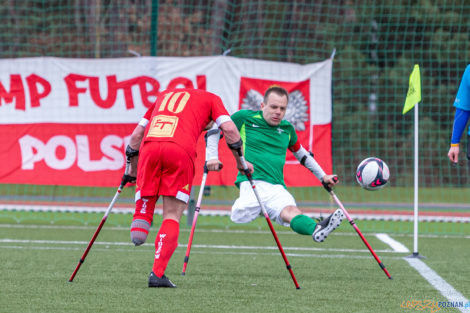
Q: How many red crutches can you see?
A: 4